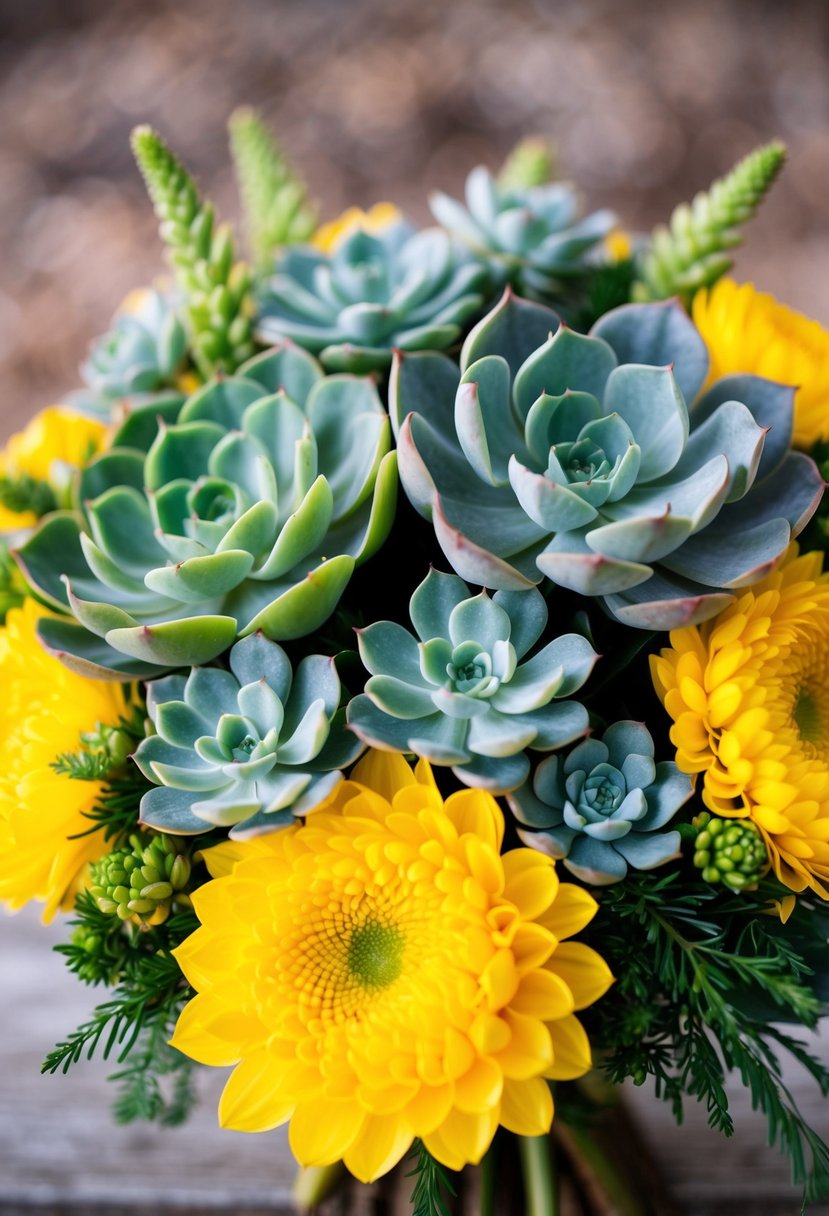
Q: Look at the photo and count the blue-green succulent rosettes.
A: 8